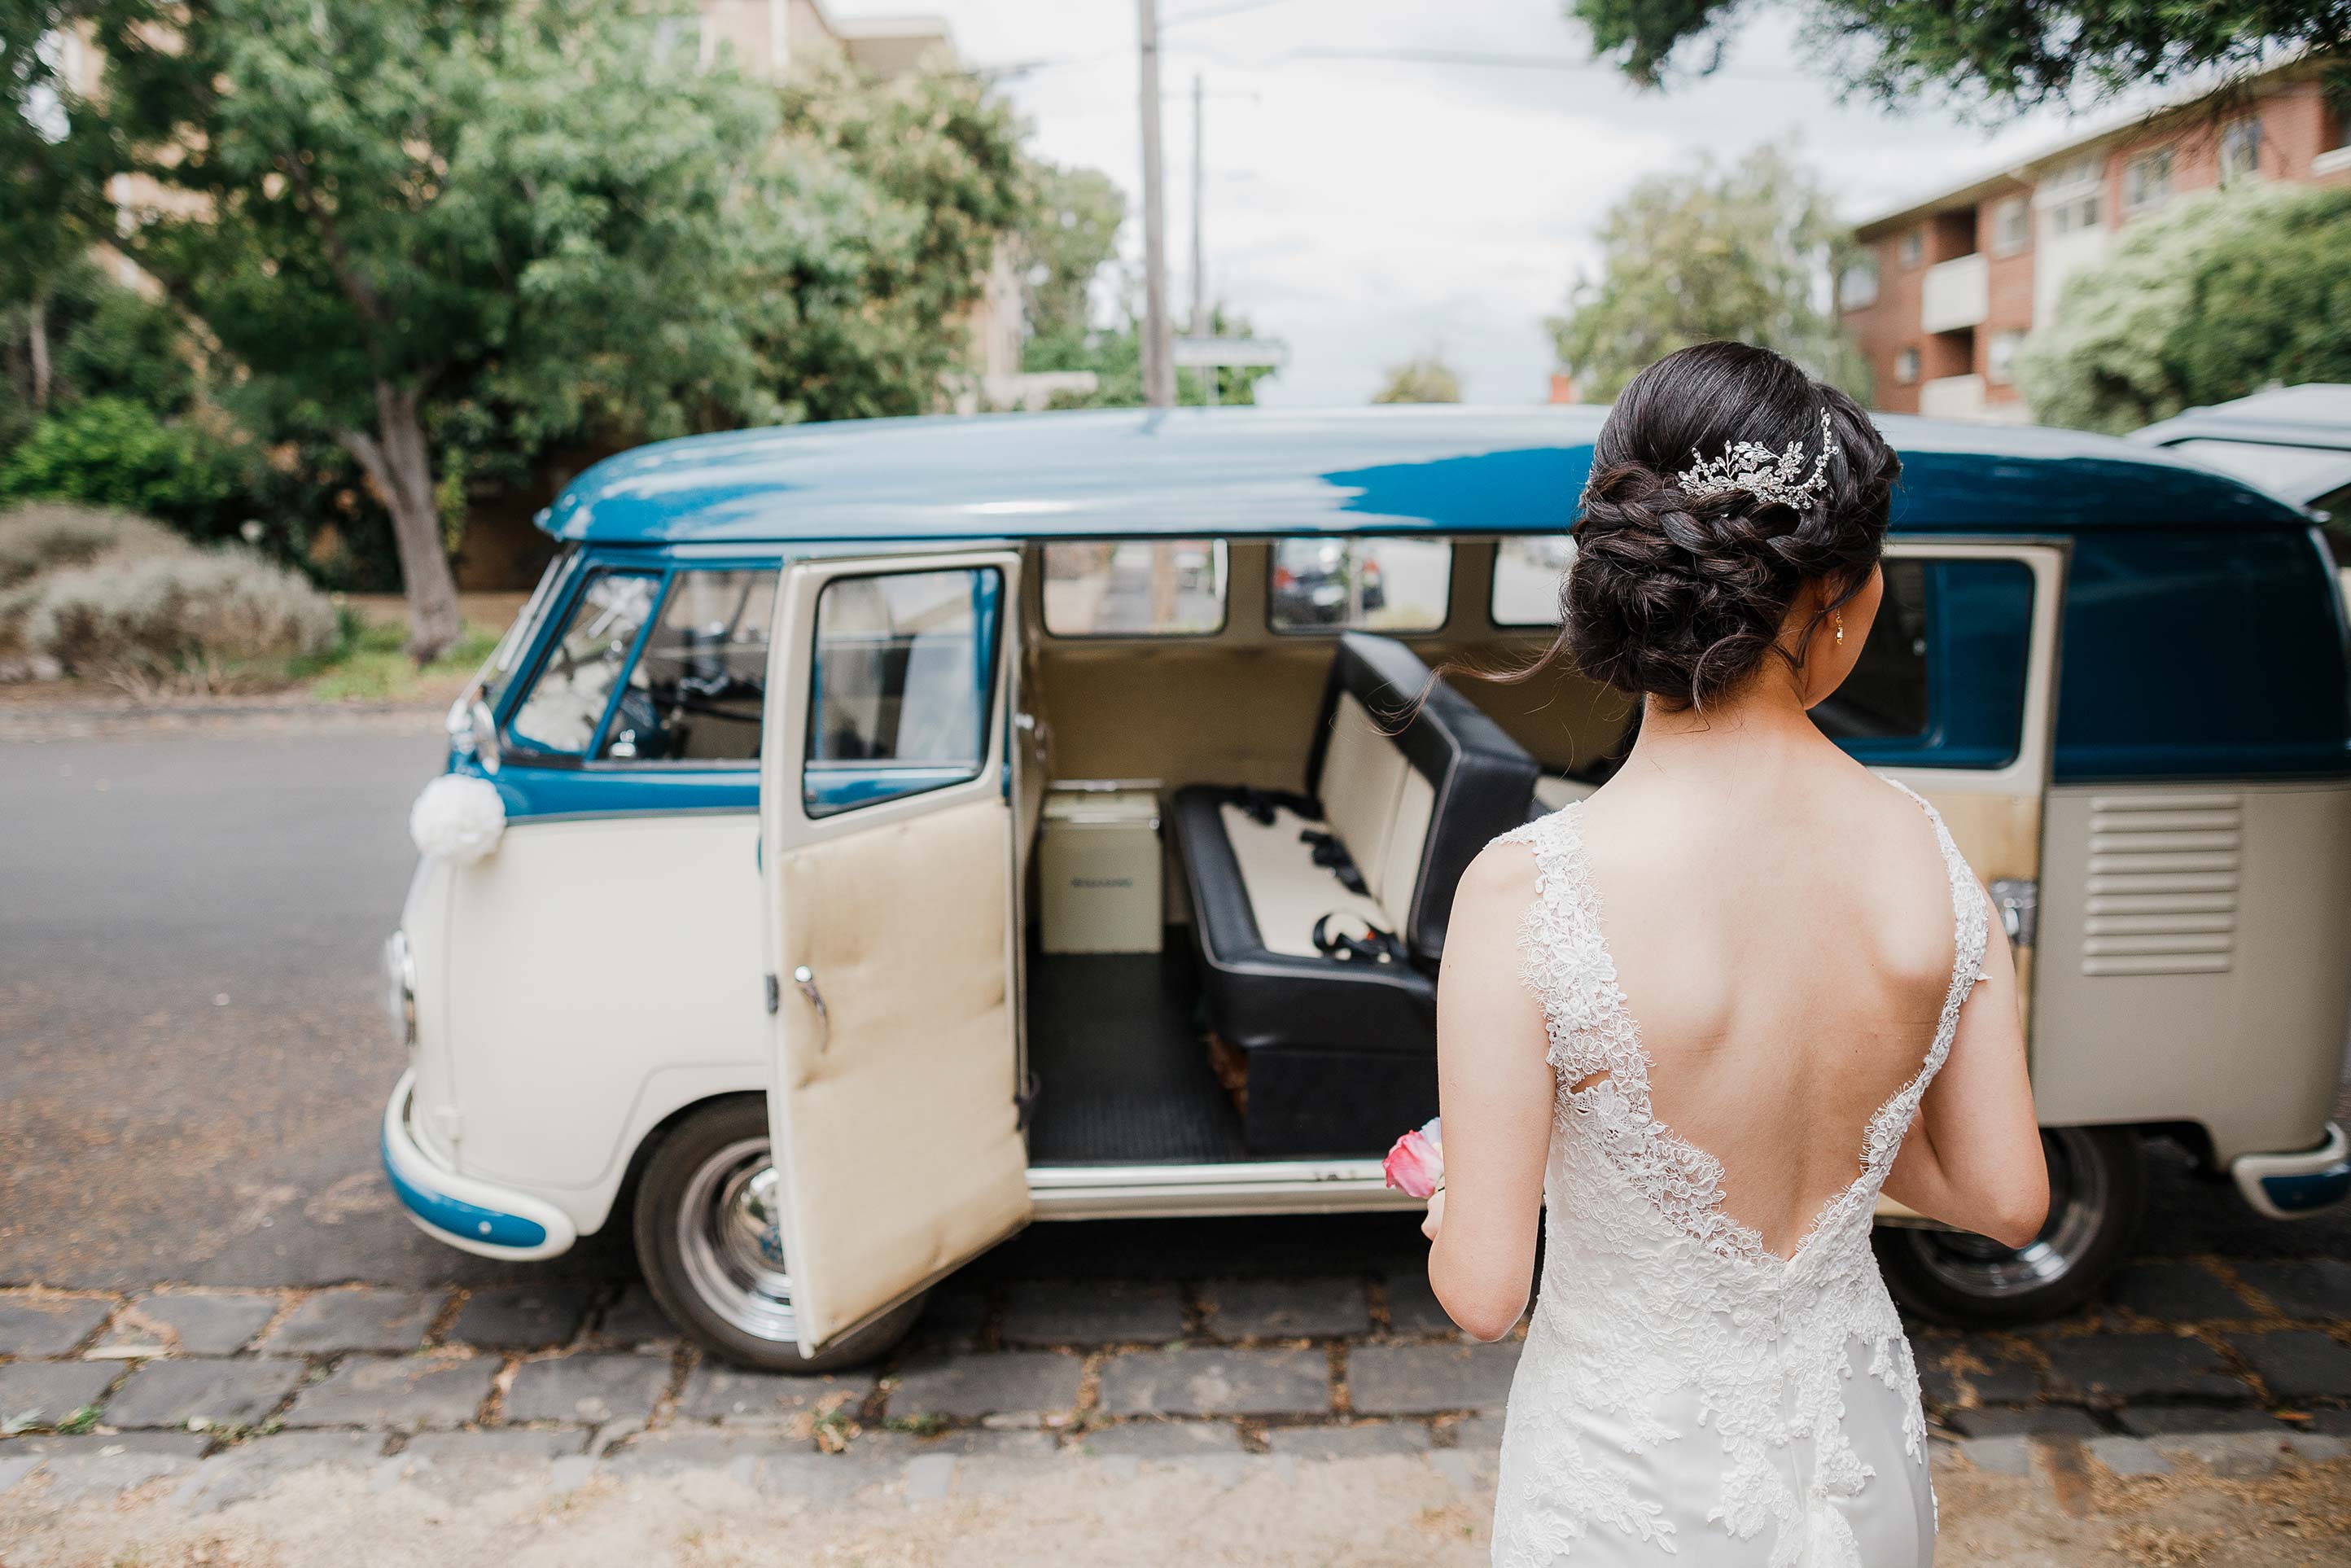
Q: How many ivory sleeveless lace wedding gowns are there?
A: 1